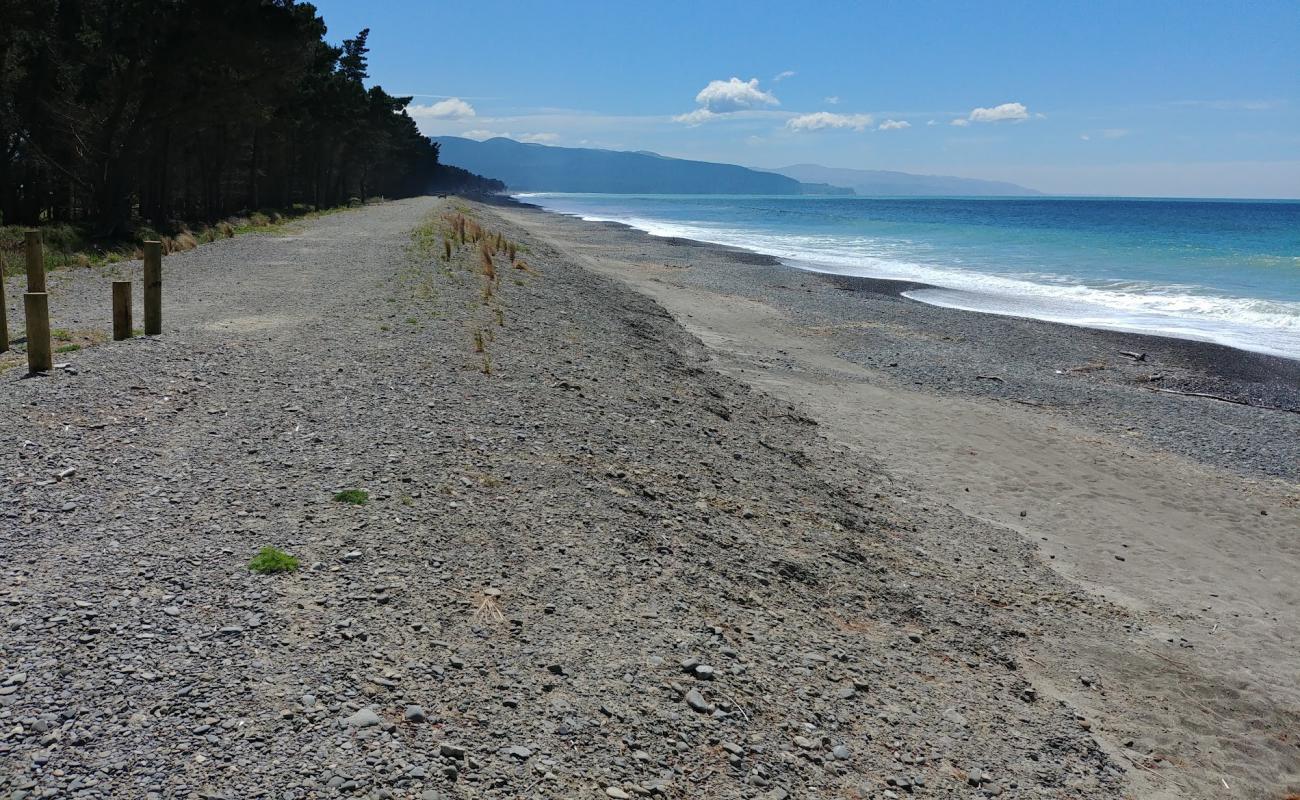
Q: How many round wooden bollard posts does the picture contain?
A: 5